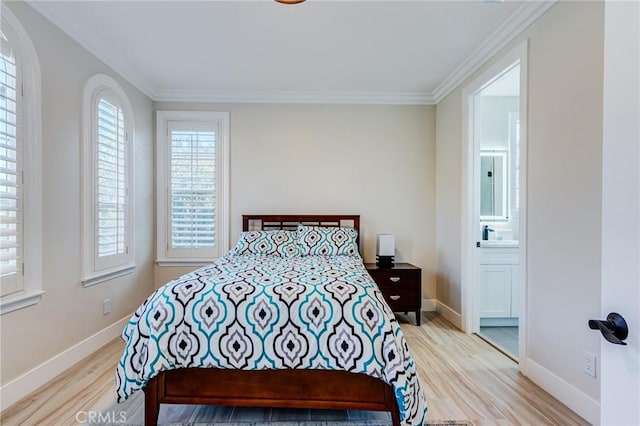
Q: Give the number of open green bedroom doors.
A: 0